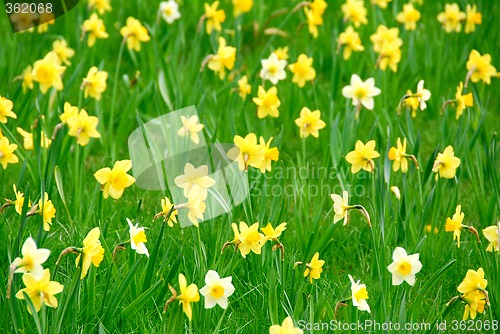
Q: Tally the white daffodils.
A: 10